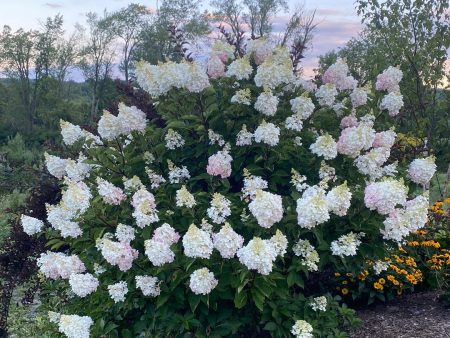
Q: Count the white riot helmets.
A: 0